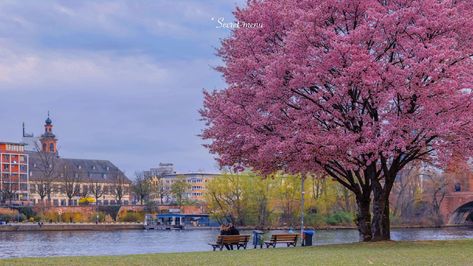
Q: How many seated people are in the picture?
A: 2